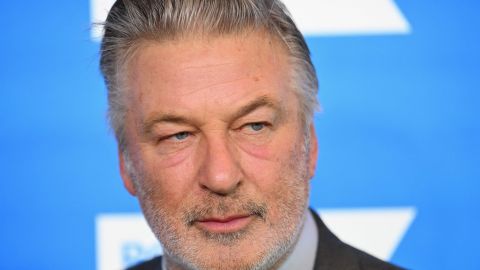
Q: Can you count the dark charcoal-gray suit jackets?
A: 1